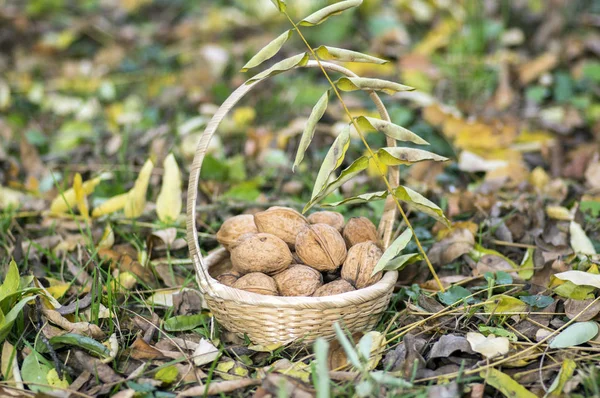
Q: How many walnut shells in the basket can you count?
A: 11